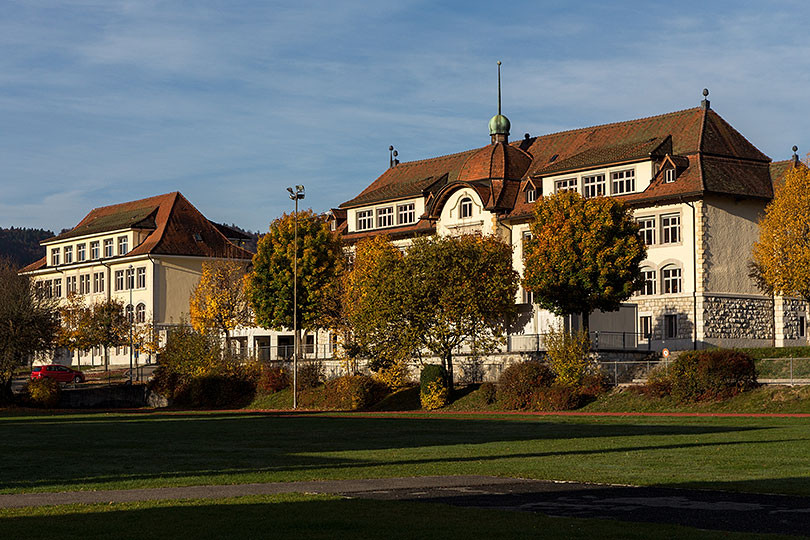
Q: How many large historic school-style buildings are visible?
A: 2